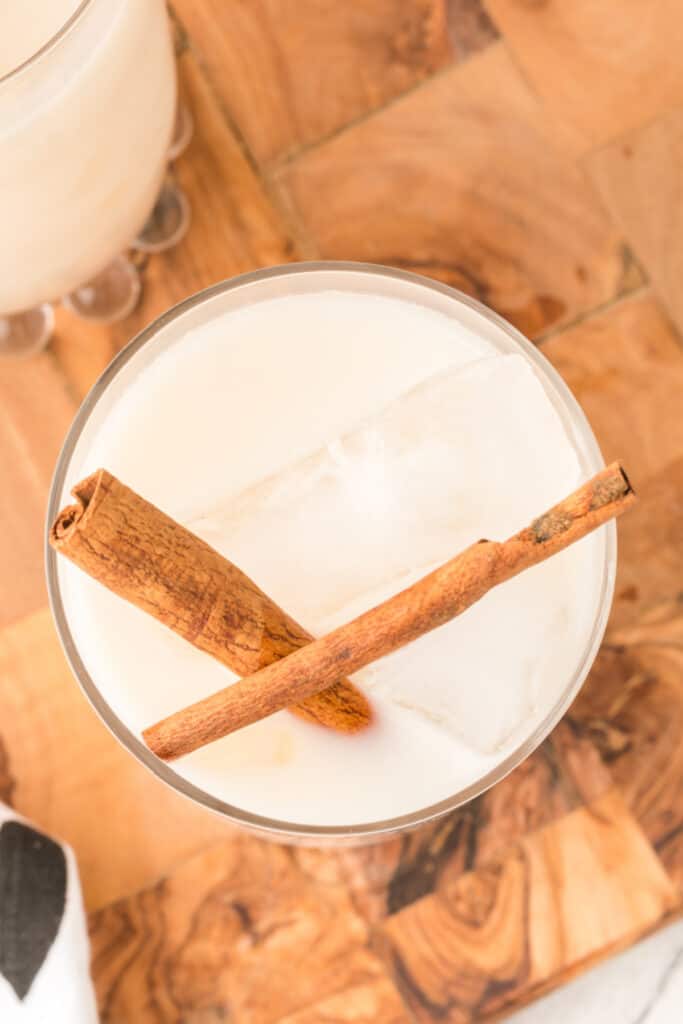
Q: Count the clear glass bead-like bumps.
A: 4